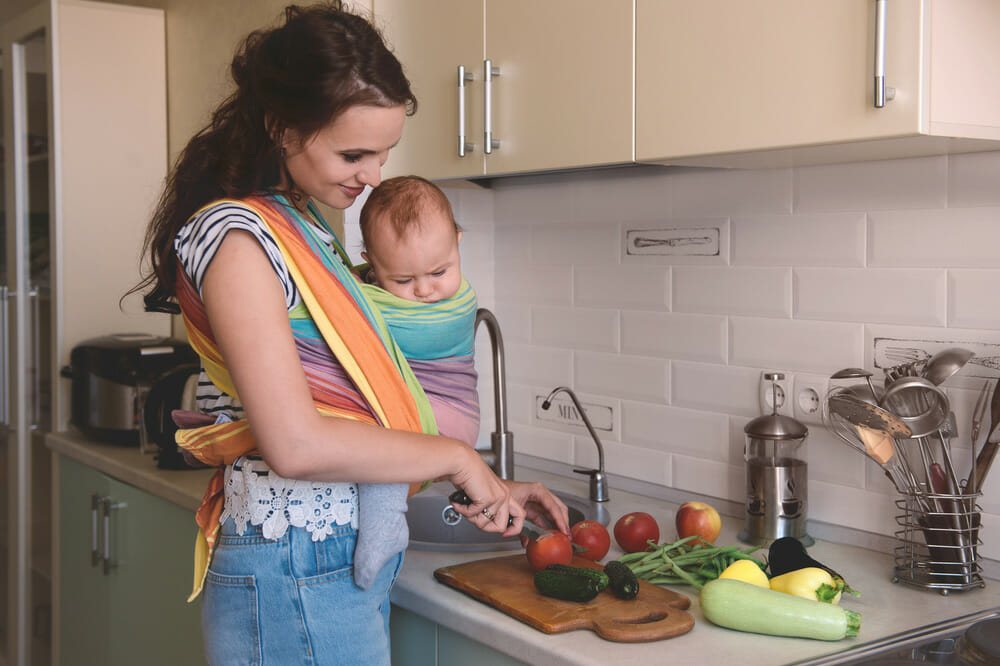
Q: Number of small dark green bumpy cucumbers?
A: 3